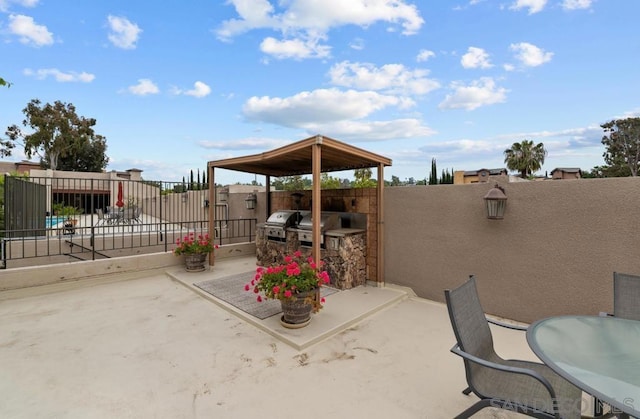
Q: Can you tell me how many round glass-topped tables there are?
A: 1